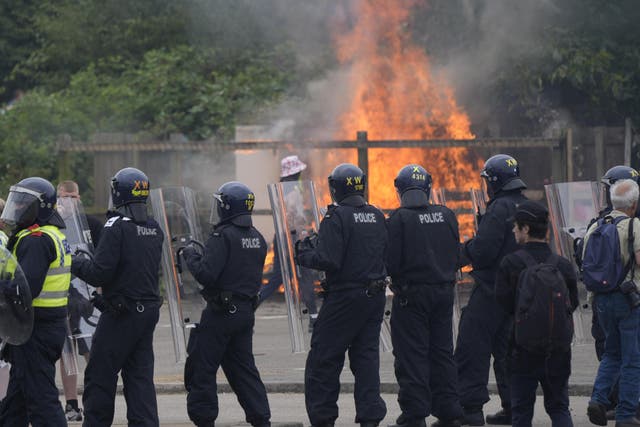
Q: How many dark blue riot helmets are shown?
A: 7